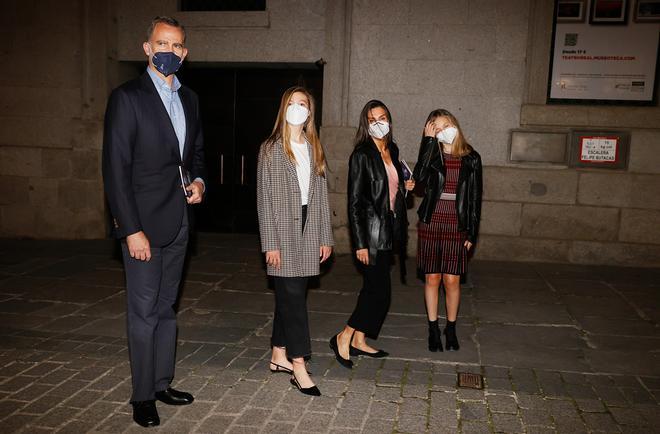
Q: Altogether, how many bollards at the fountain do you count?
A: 0